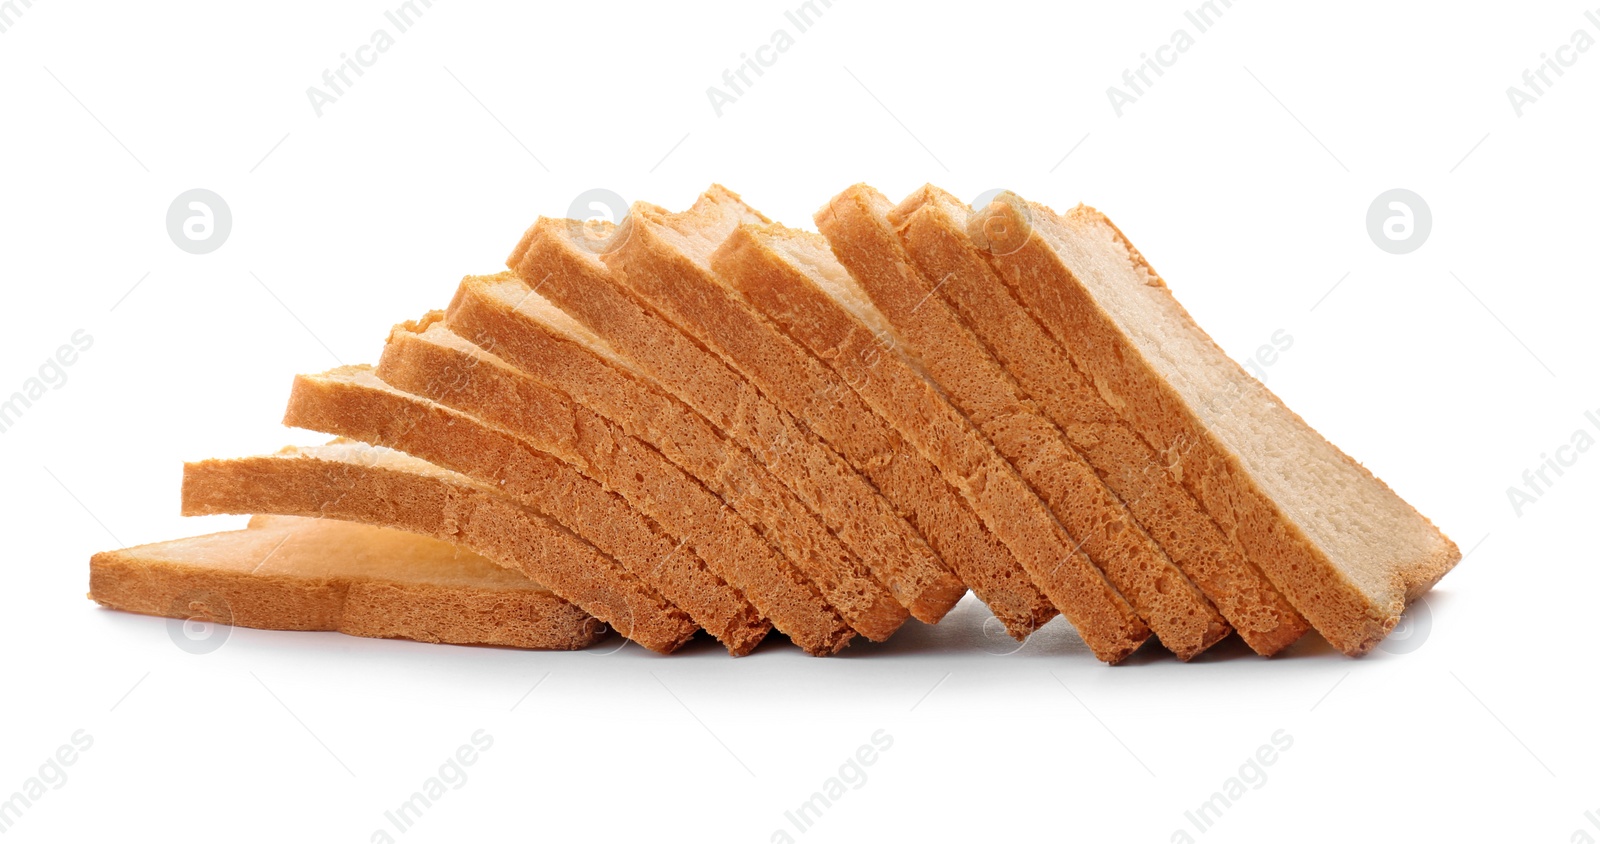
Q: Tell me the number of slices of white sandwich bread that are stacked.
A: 11